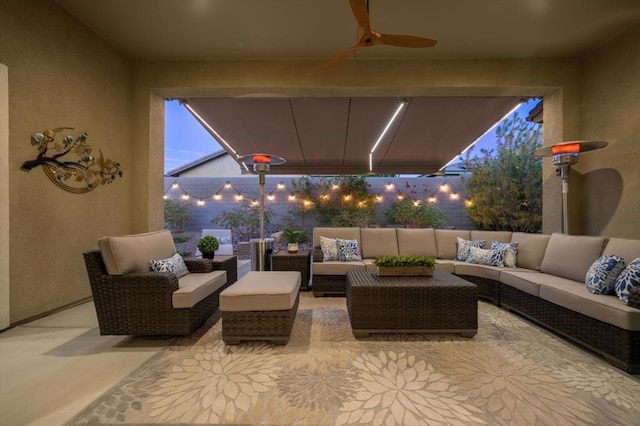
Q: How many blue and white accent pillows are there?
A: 8